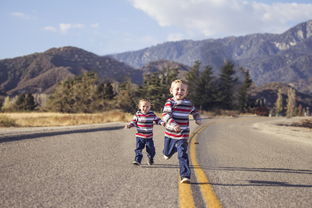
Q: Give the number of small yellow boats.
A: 0